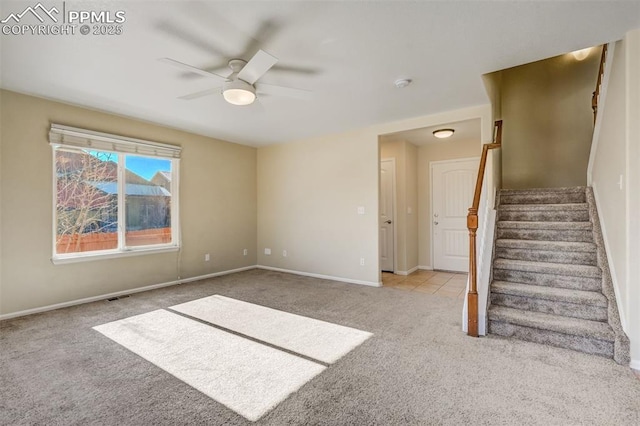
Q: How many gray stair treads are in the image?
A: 7